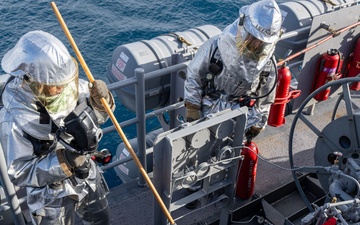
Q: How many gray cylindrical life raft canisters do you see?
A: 3